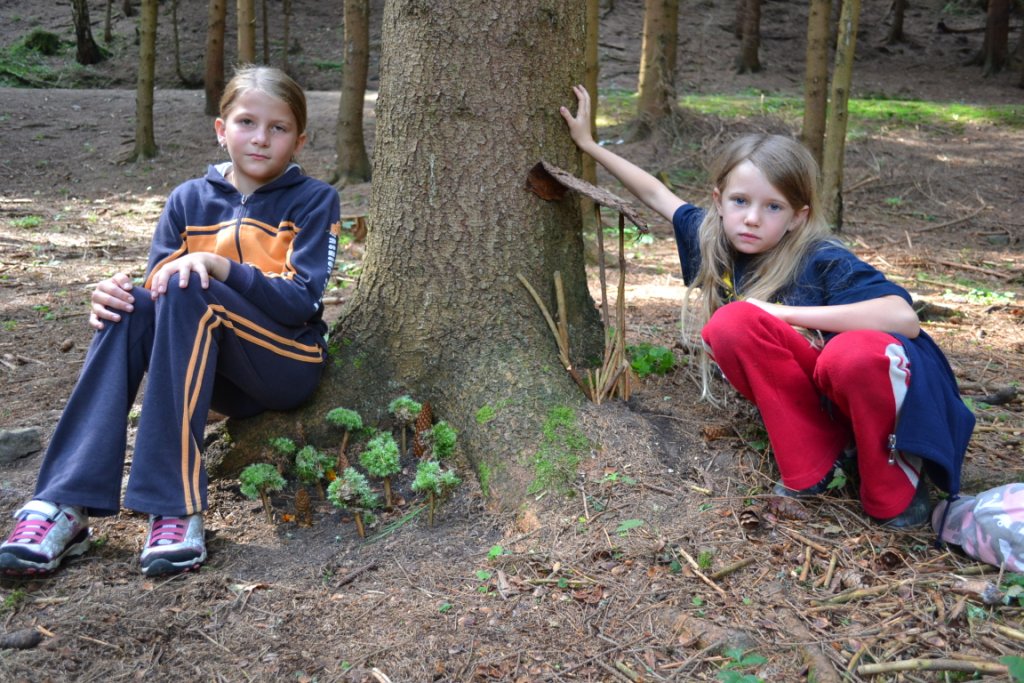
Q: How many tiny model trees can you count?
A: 9